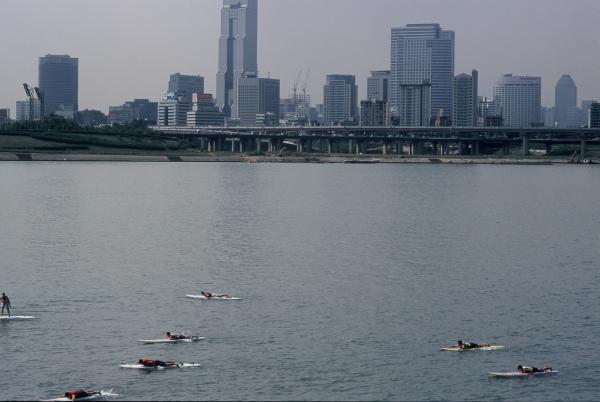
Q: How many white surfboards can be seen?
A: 6